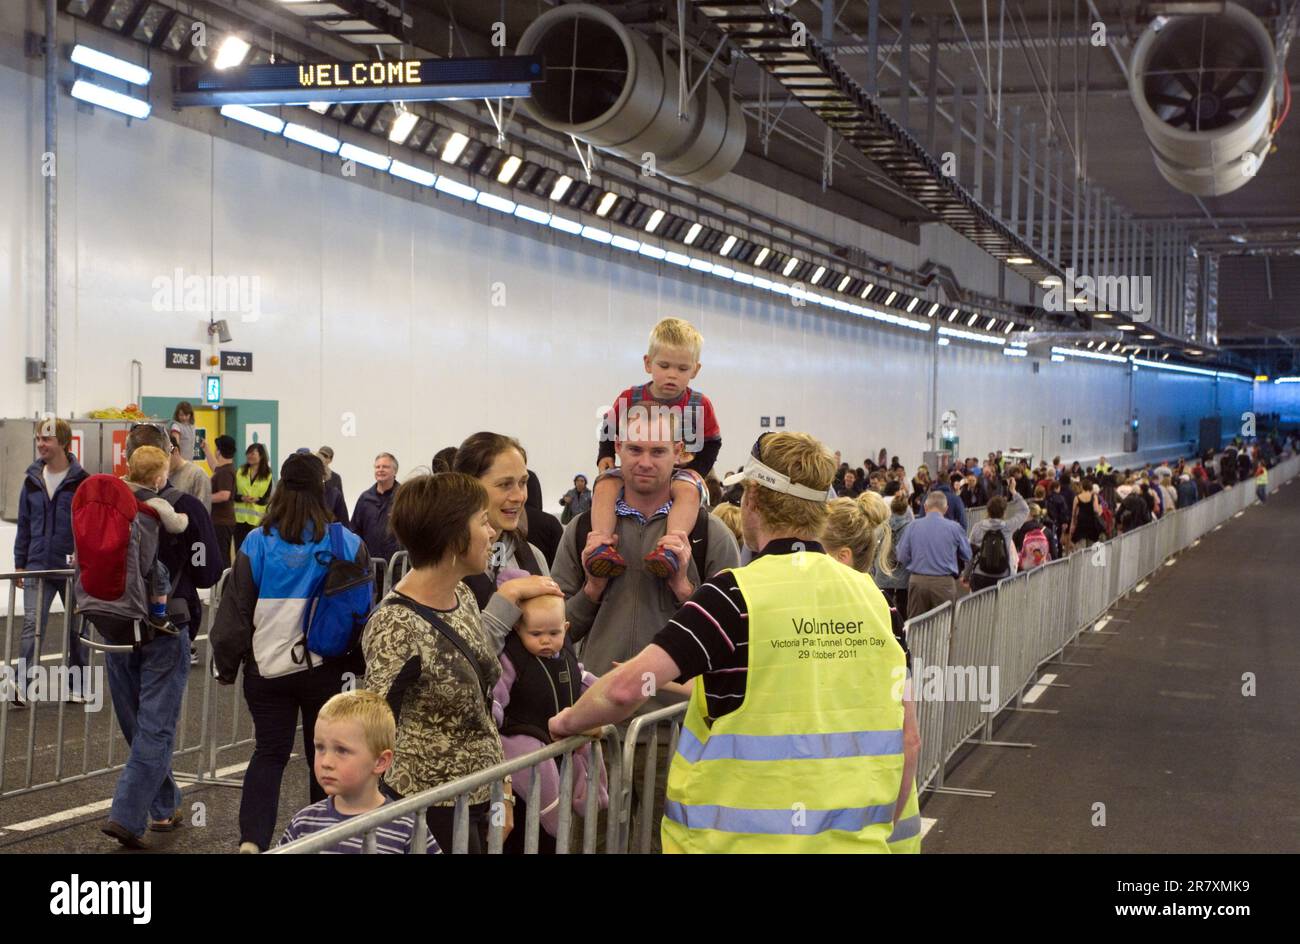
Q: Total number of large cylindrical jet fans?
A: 2